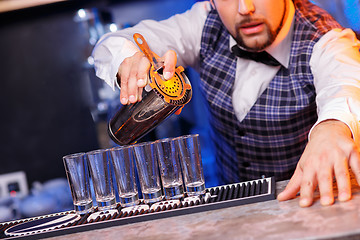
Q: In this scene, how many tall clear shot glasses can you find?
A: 6